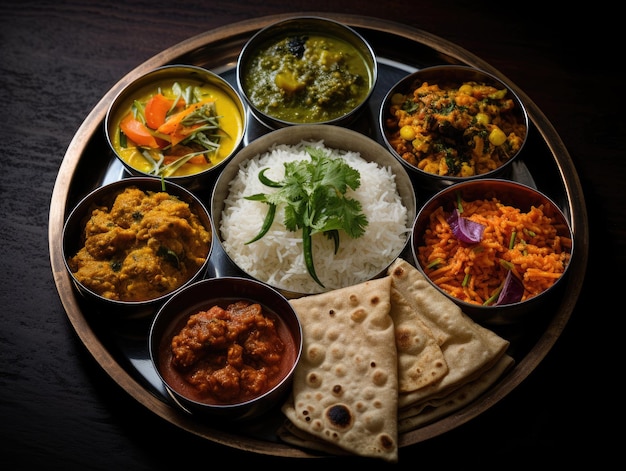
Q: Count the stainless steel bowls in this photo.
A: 7